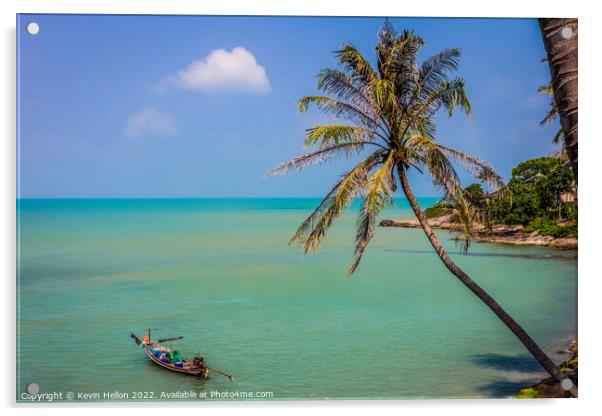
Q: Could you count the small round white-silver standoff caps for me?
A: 4